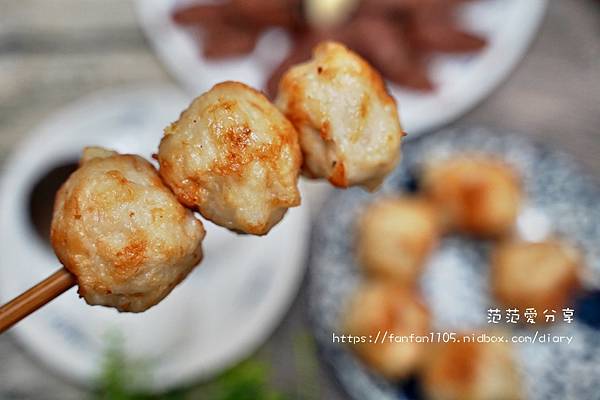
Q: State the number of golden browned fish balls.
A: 8